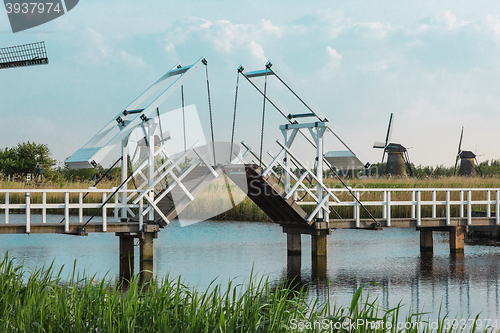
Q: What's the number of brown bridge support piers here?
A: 6